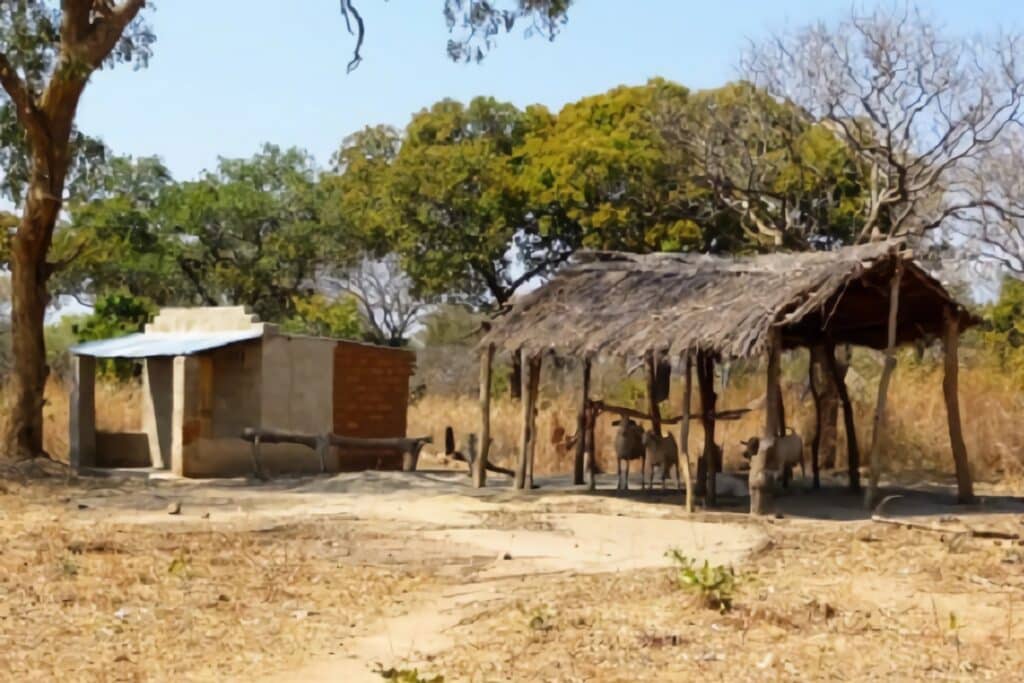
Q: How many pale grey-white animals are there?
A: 3